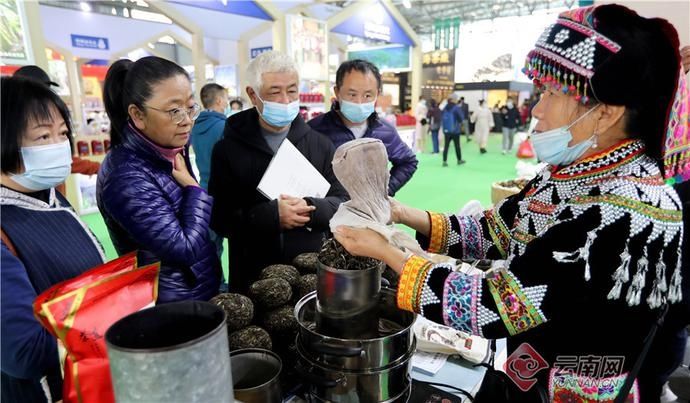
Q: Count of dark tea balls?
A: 7